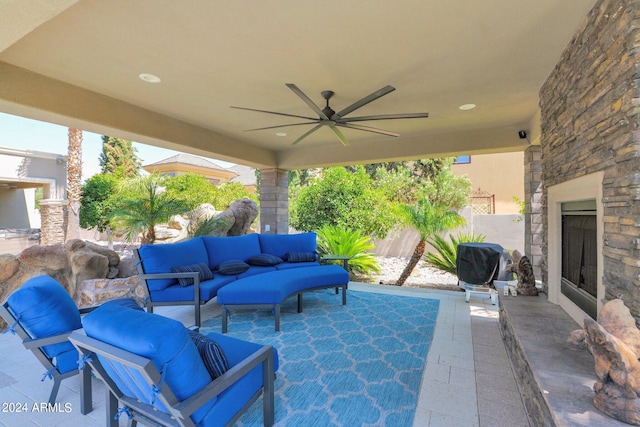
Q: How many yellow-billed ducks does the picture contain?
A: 0